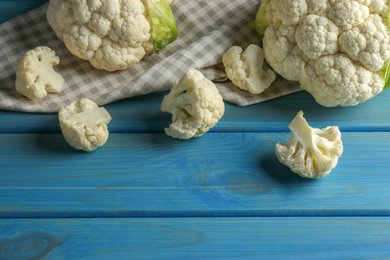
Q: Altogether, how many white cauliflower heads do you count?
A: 2